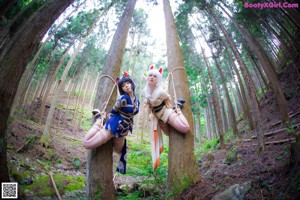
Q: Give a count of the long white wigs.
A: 1